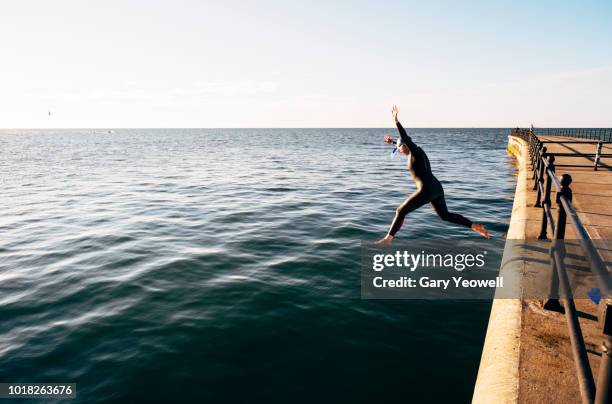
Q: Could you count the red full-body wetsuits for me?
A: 0